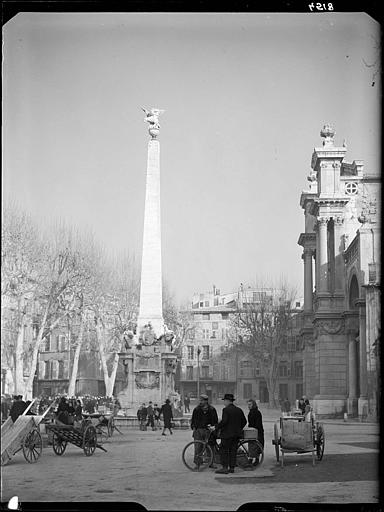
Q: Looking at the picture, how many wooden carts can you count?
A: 3